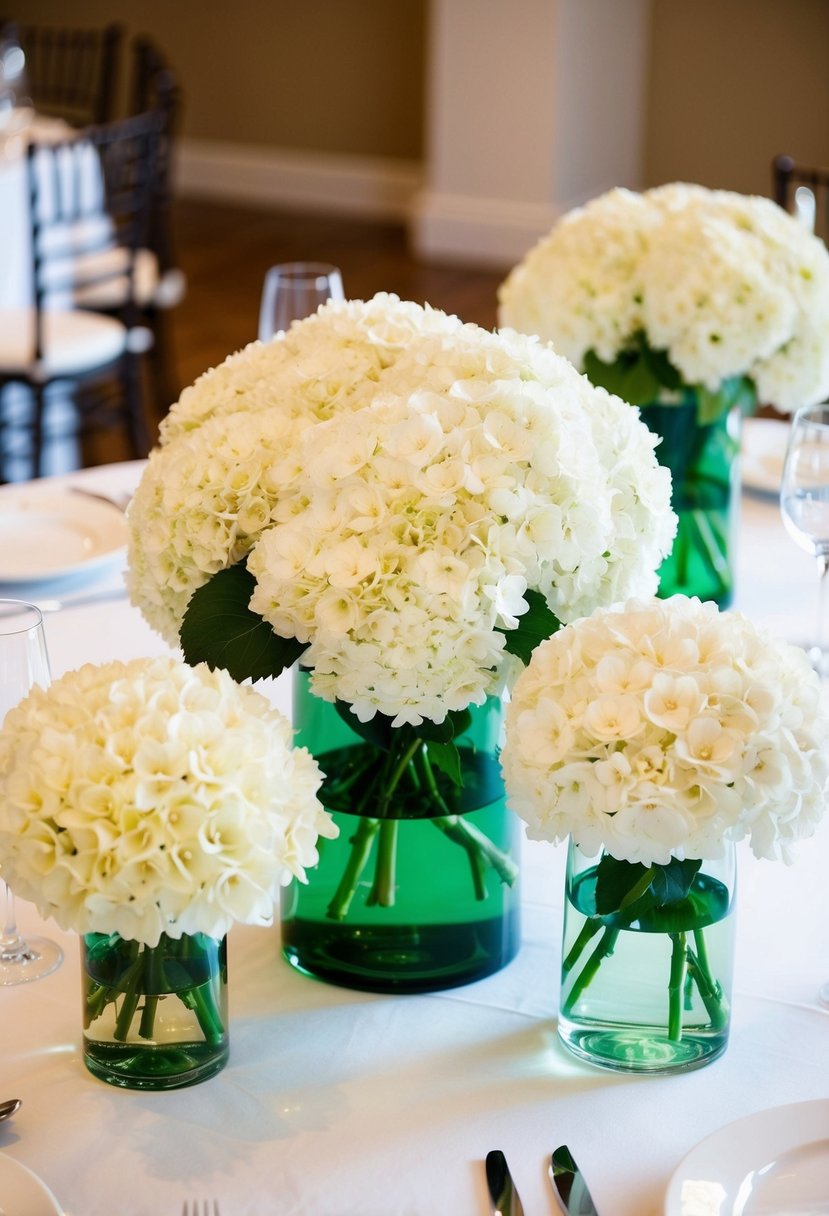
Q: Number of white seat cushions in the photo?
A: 2